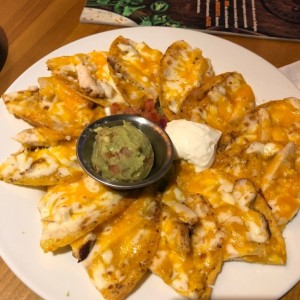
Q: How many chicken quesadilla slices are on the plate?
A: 12